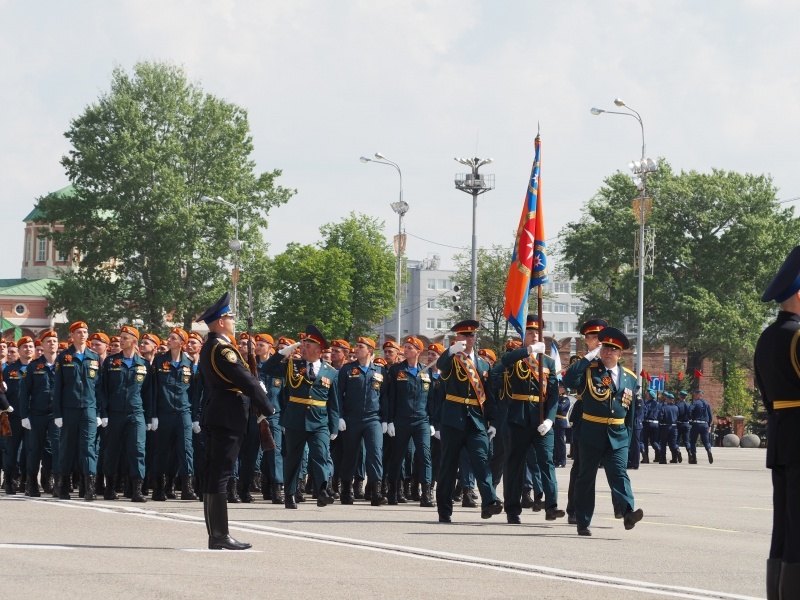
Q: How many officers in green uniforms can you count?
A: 5